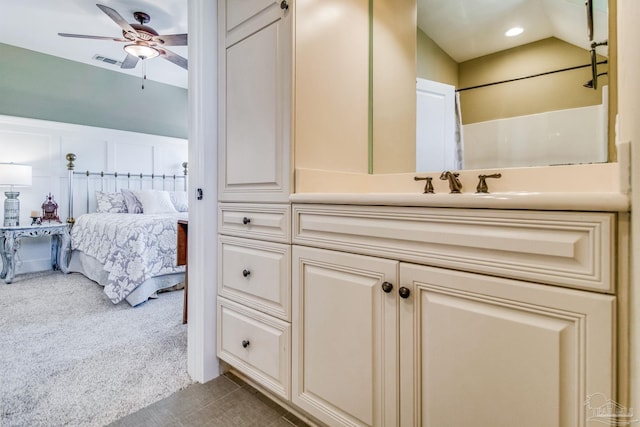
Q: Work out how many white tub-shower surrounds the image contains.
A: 1